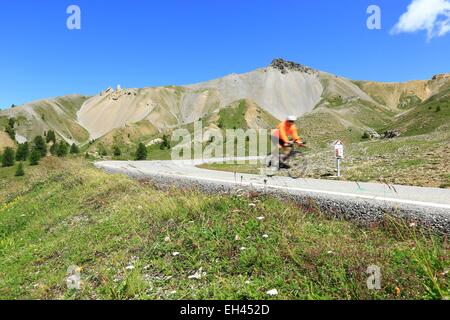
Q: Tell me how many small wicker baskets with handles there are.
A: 0